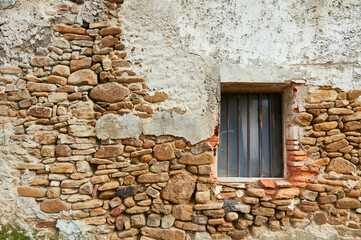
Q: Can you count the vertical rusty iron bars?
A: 5